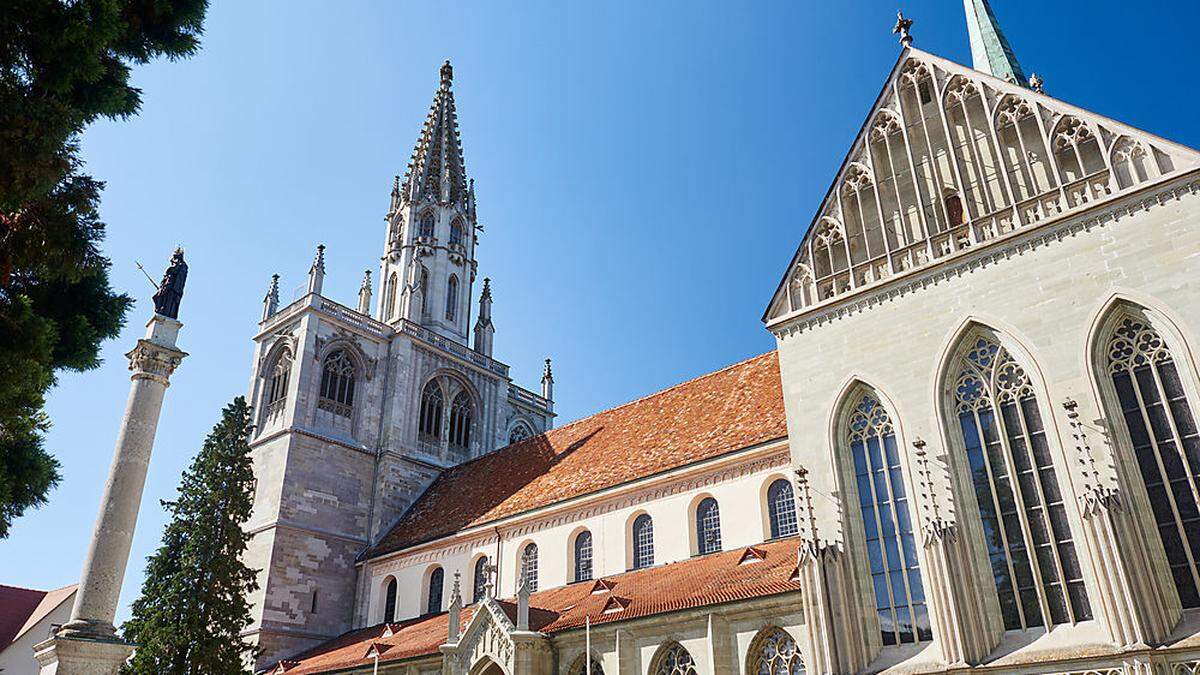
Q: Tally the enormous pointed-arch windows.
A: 3